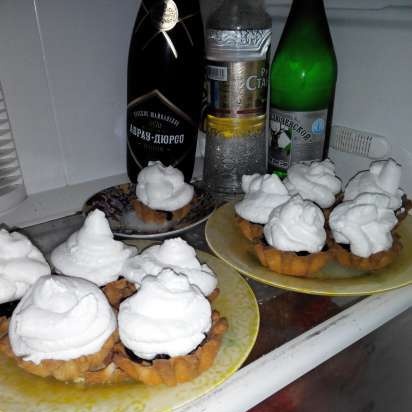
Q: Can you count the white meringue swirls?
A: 11